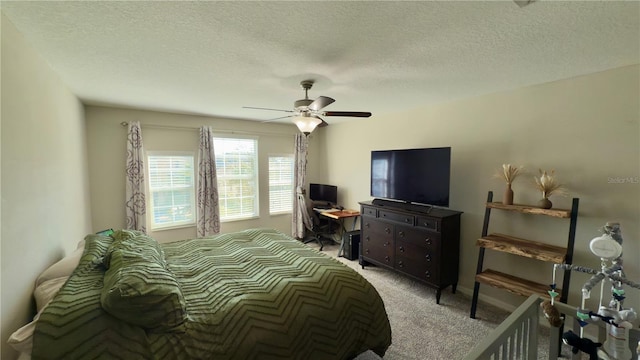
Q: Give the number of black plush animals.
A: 1